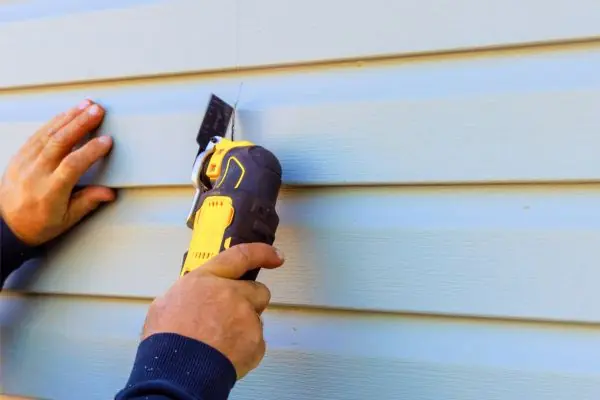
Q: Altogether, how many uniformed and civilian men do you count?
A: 1